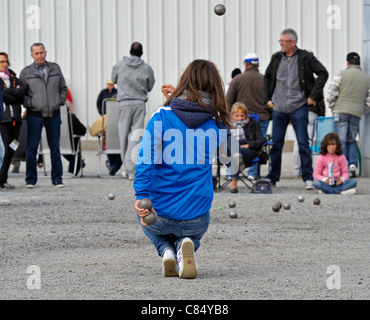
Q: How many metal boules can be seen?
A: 11